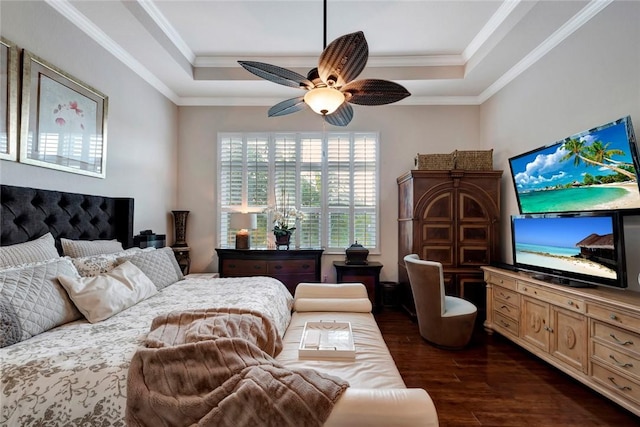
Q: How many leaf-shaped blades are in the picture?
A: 5